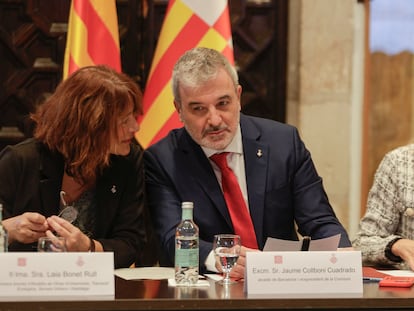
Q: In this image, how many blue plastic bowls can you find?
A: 0